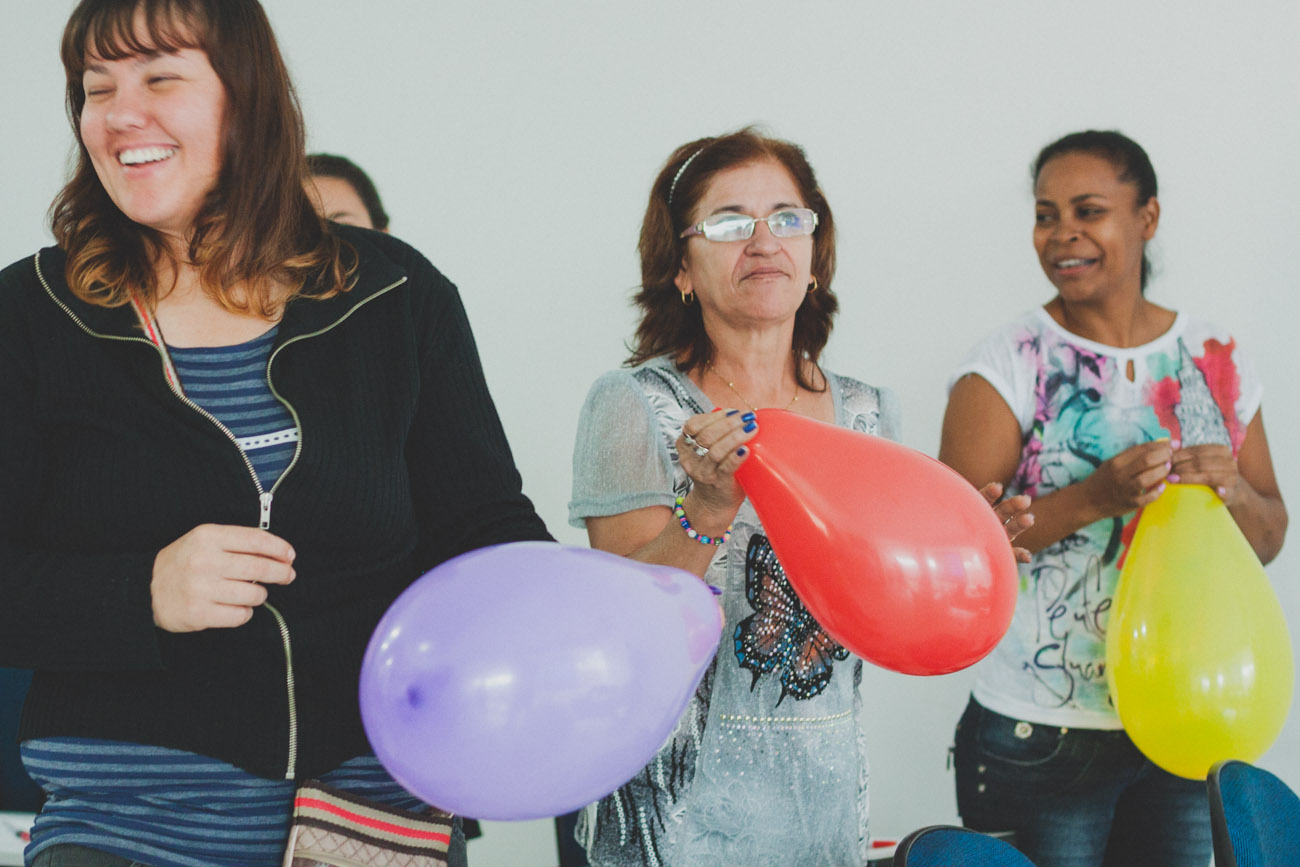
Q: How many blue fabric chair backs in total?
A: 2